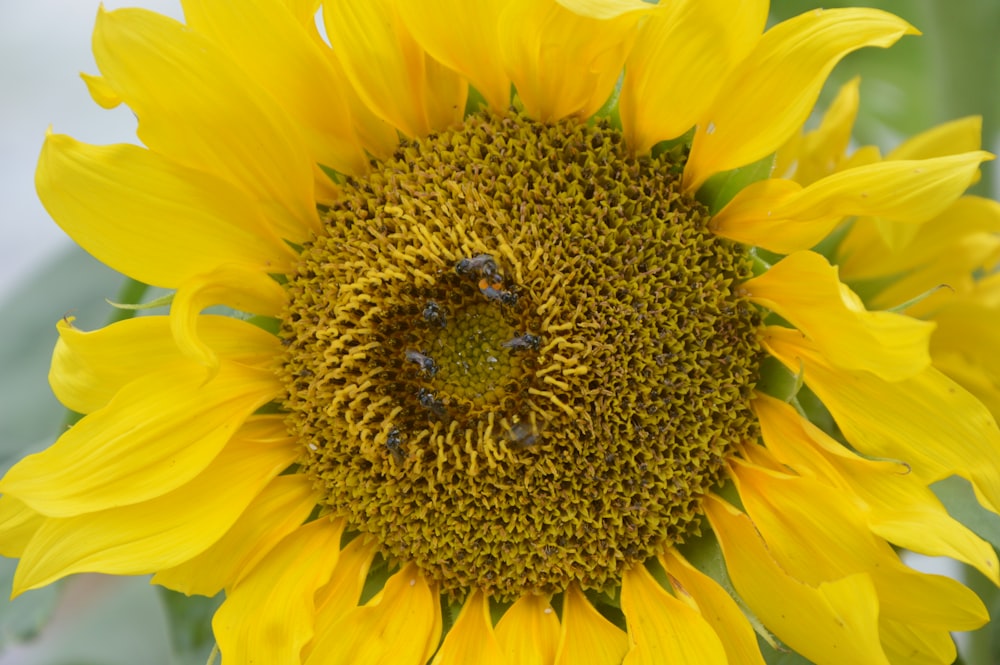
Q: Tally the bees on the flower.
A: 8